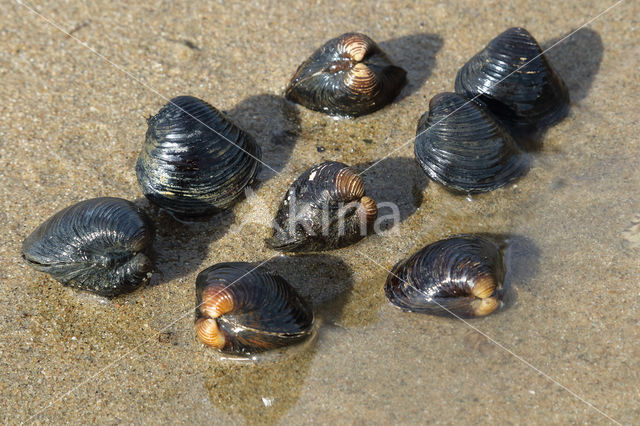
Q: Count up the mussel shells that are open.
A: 0